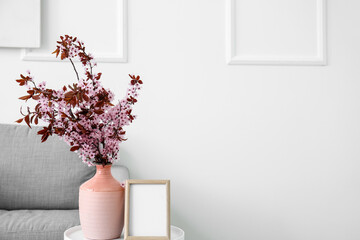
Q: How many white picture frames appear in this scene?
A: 2